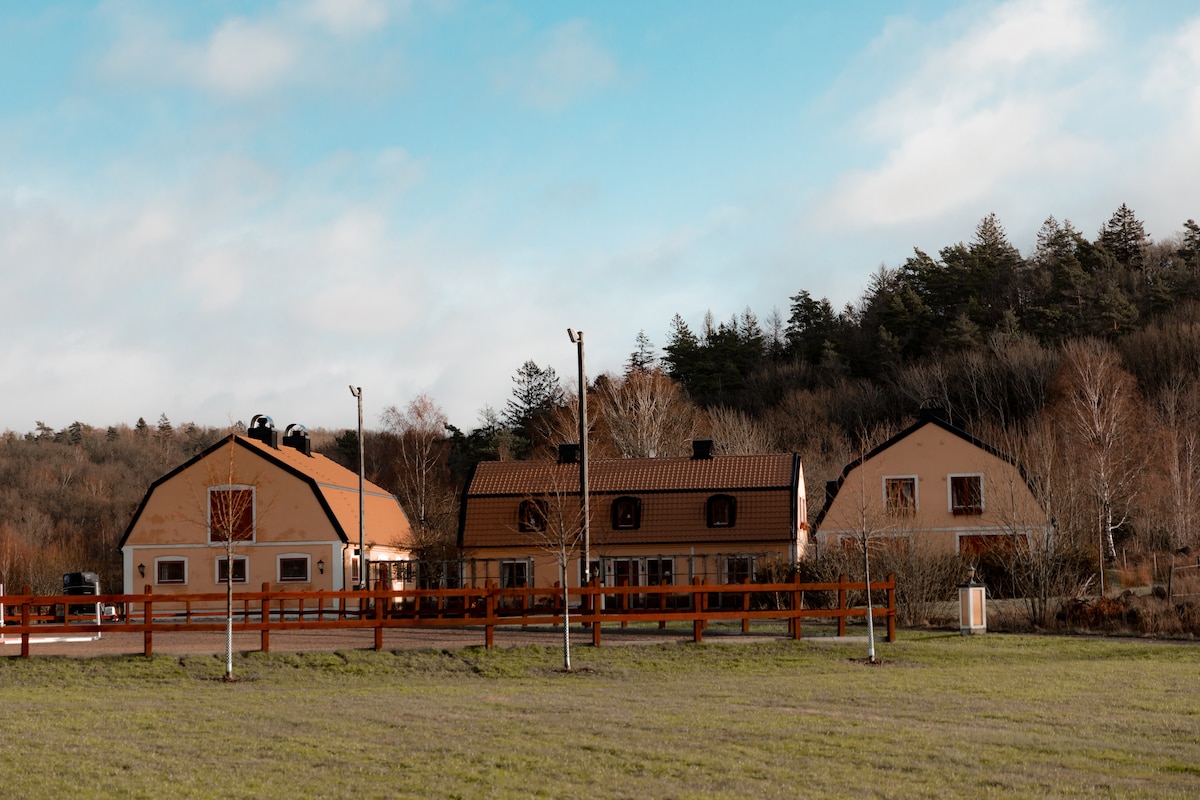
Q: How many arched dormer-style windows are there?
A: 3